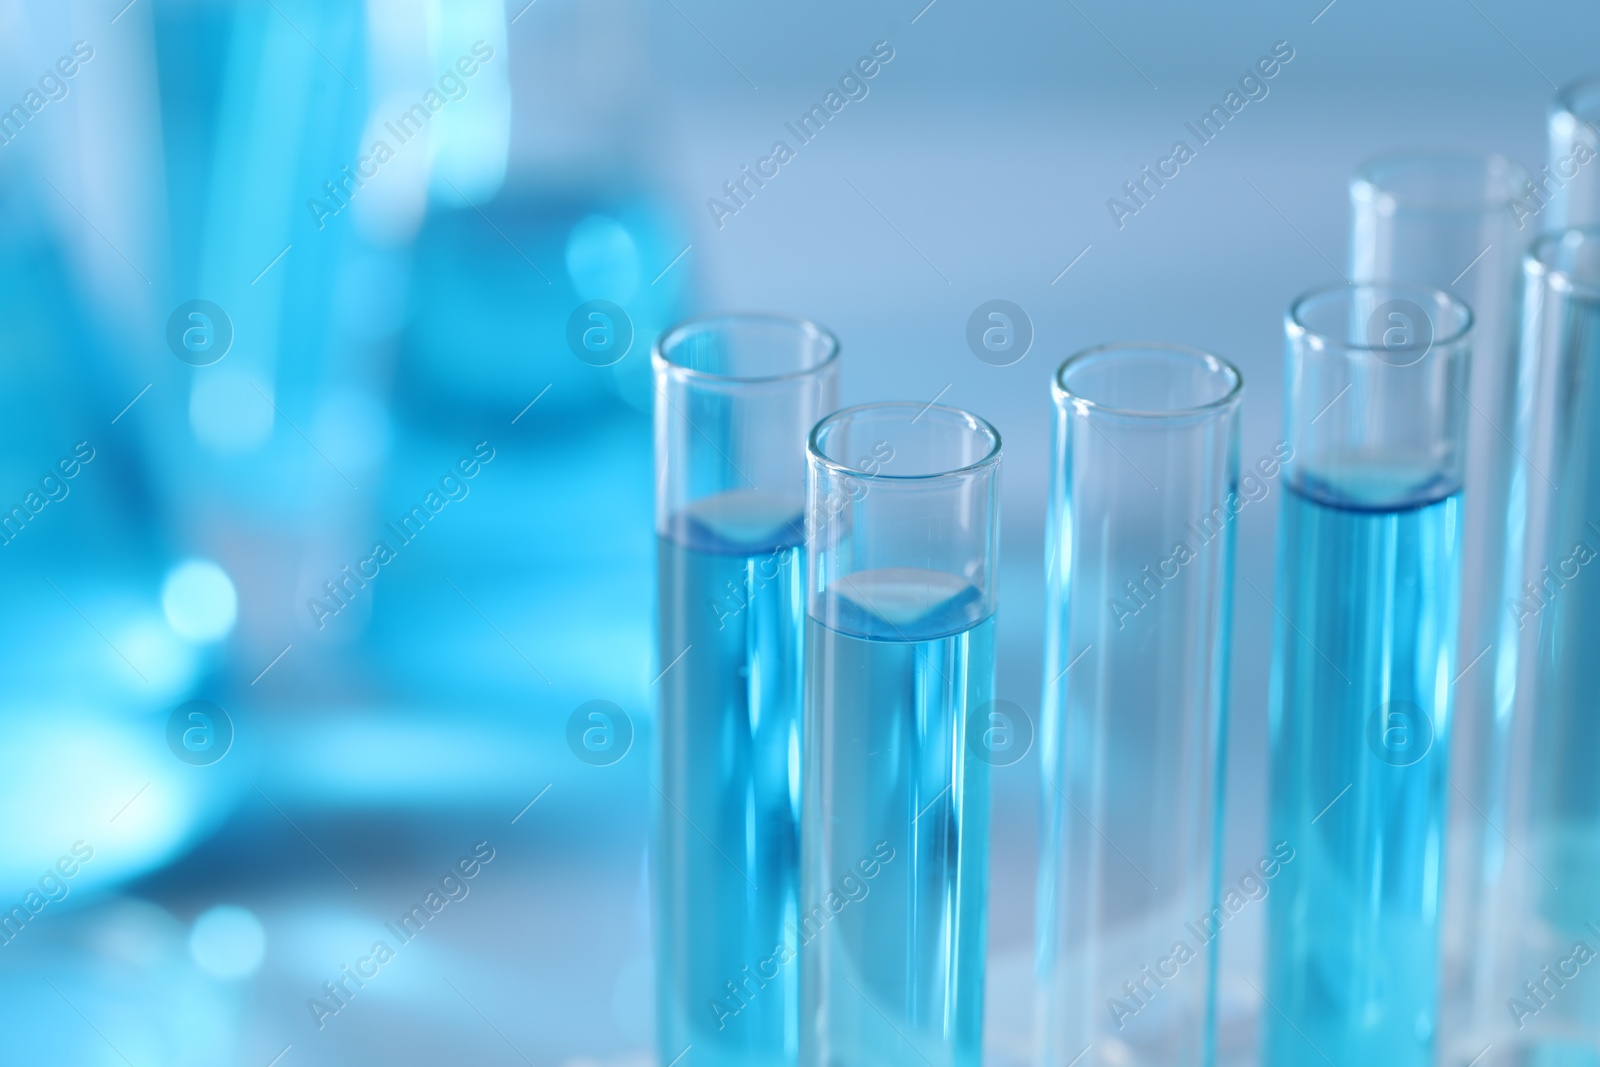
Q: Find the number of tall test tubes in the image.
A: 7